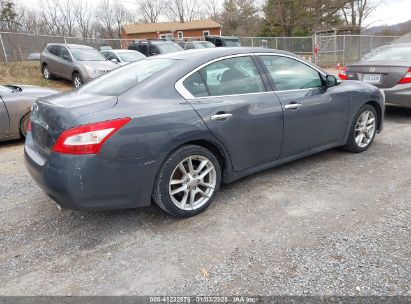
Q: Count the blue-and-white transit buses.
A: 0